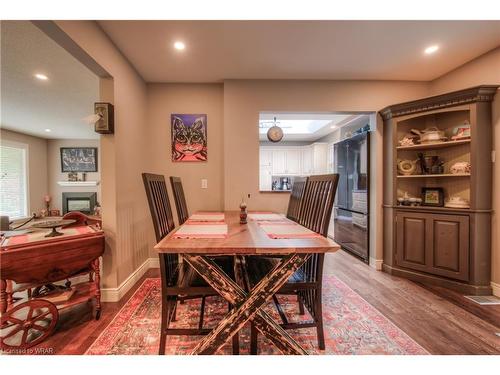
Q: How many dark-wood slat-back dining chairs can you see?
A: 4